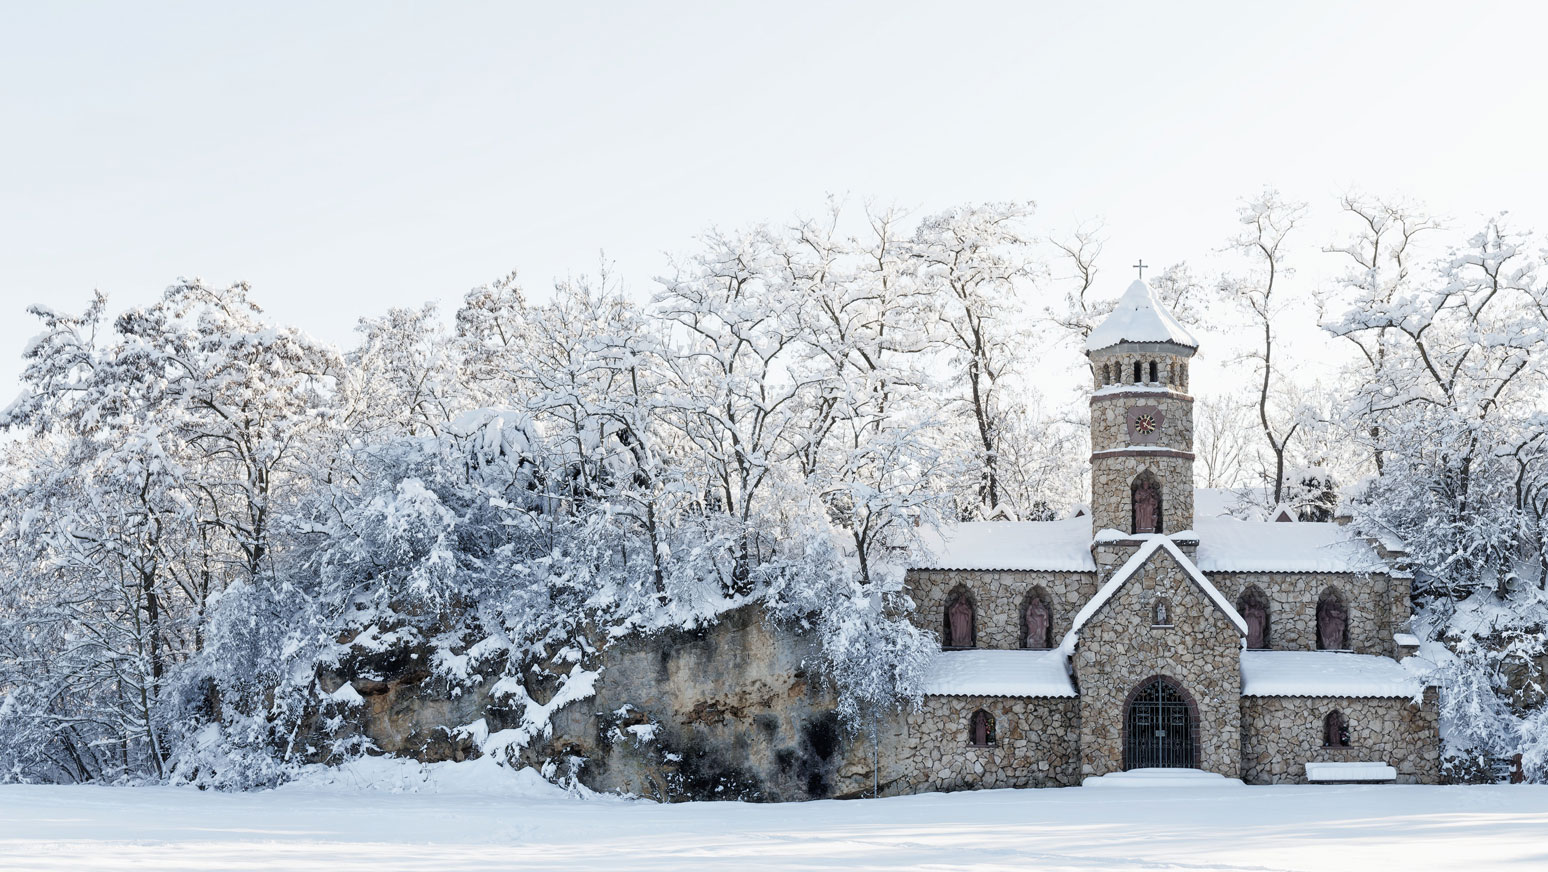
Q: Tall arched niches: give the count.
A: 5